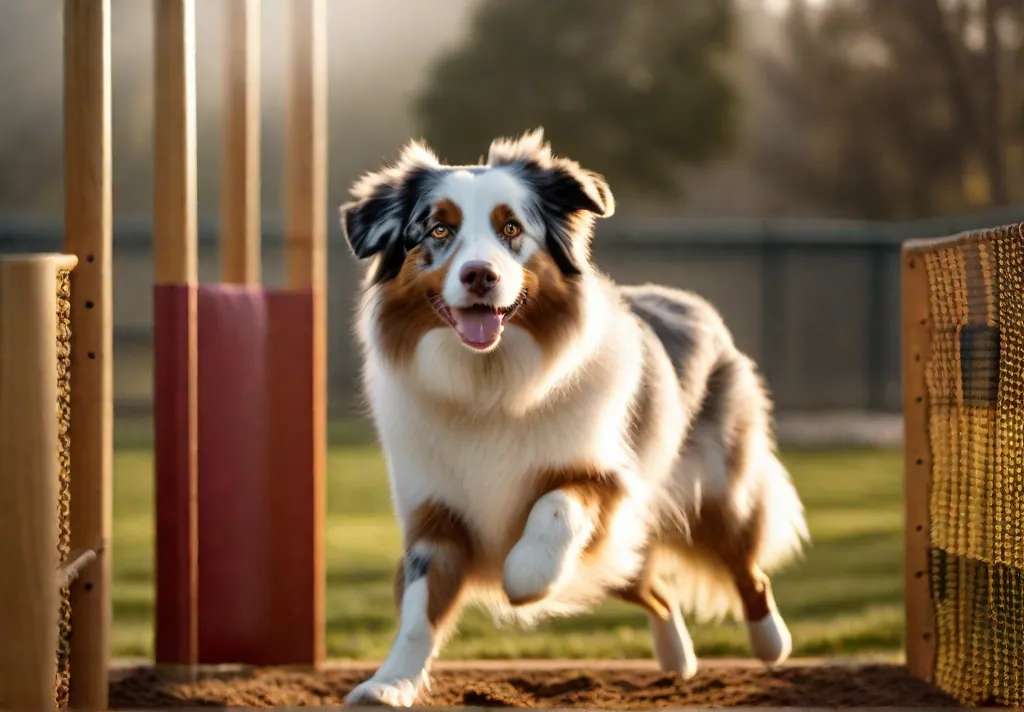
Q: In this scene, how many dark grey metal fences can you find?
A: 1